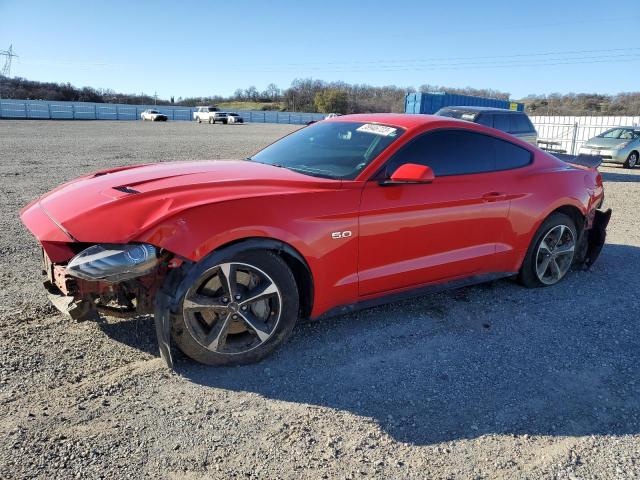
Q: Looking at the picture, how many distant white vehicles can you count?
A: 3